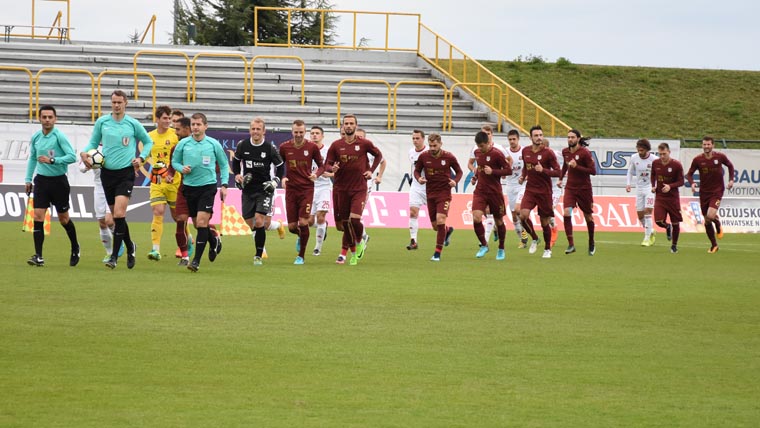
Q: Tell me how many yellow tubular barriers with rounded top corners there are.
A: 9